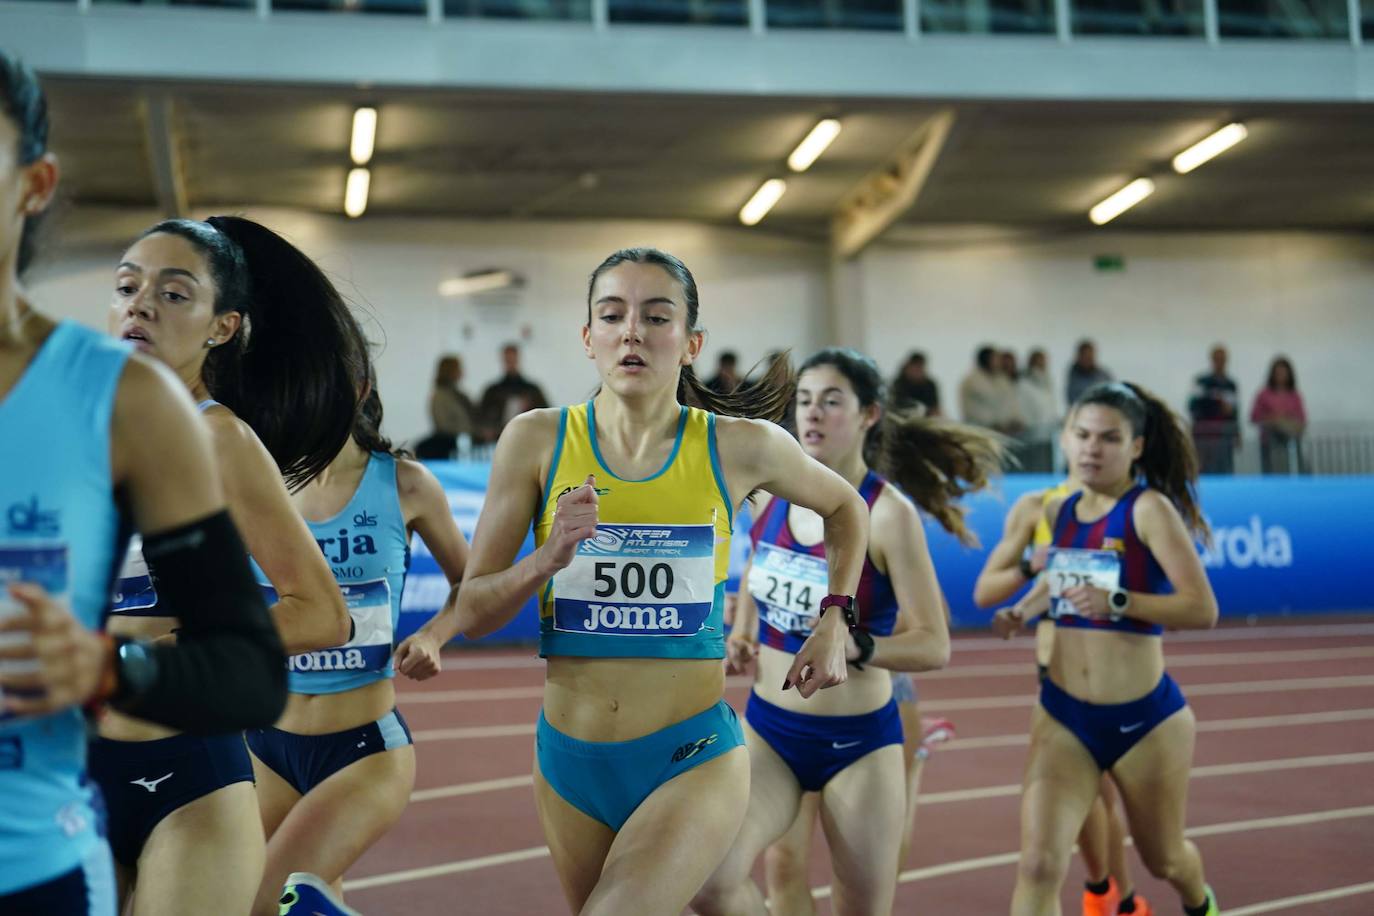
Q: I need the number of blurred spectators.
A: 11